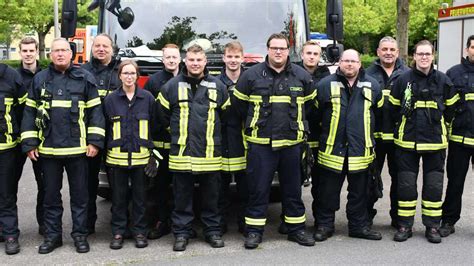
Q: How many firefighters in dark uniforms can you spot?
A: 14